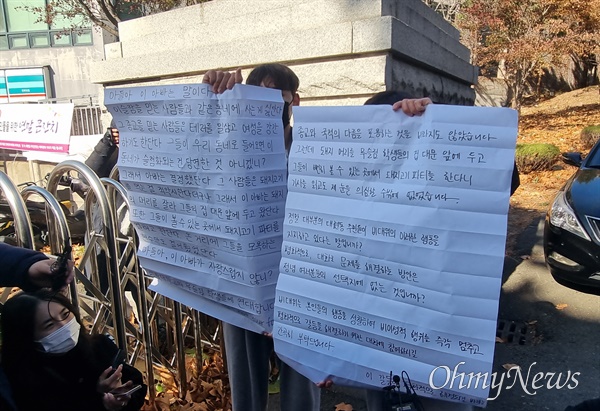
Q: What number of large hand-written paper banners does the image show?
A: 2